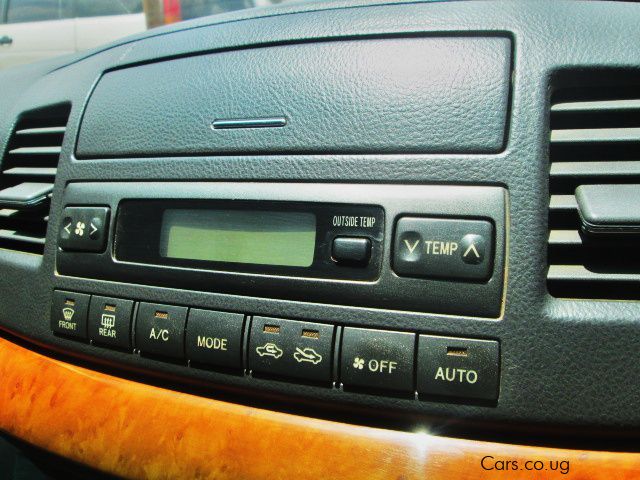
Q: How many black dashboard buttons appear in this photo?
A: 10